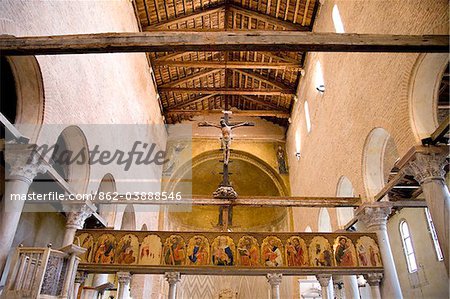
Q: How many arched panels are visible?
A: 13